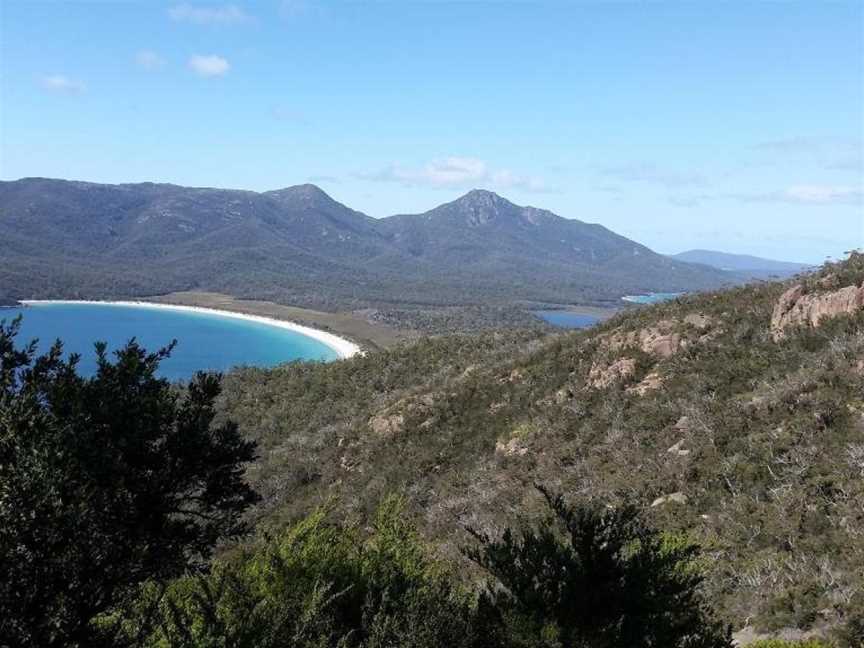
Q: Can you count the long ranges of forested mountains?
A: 1